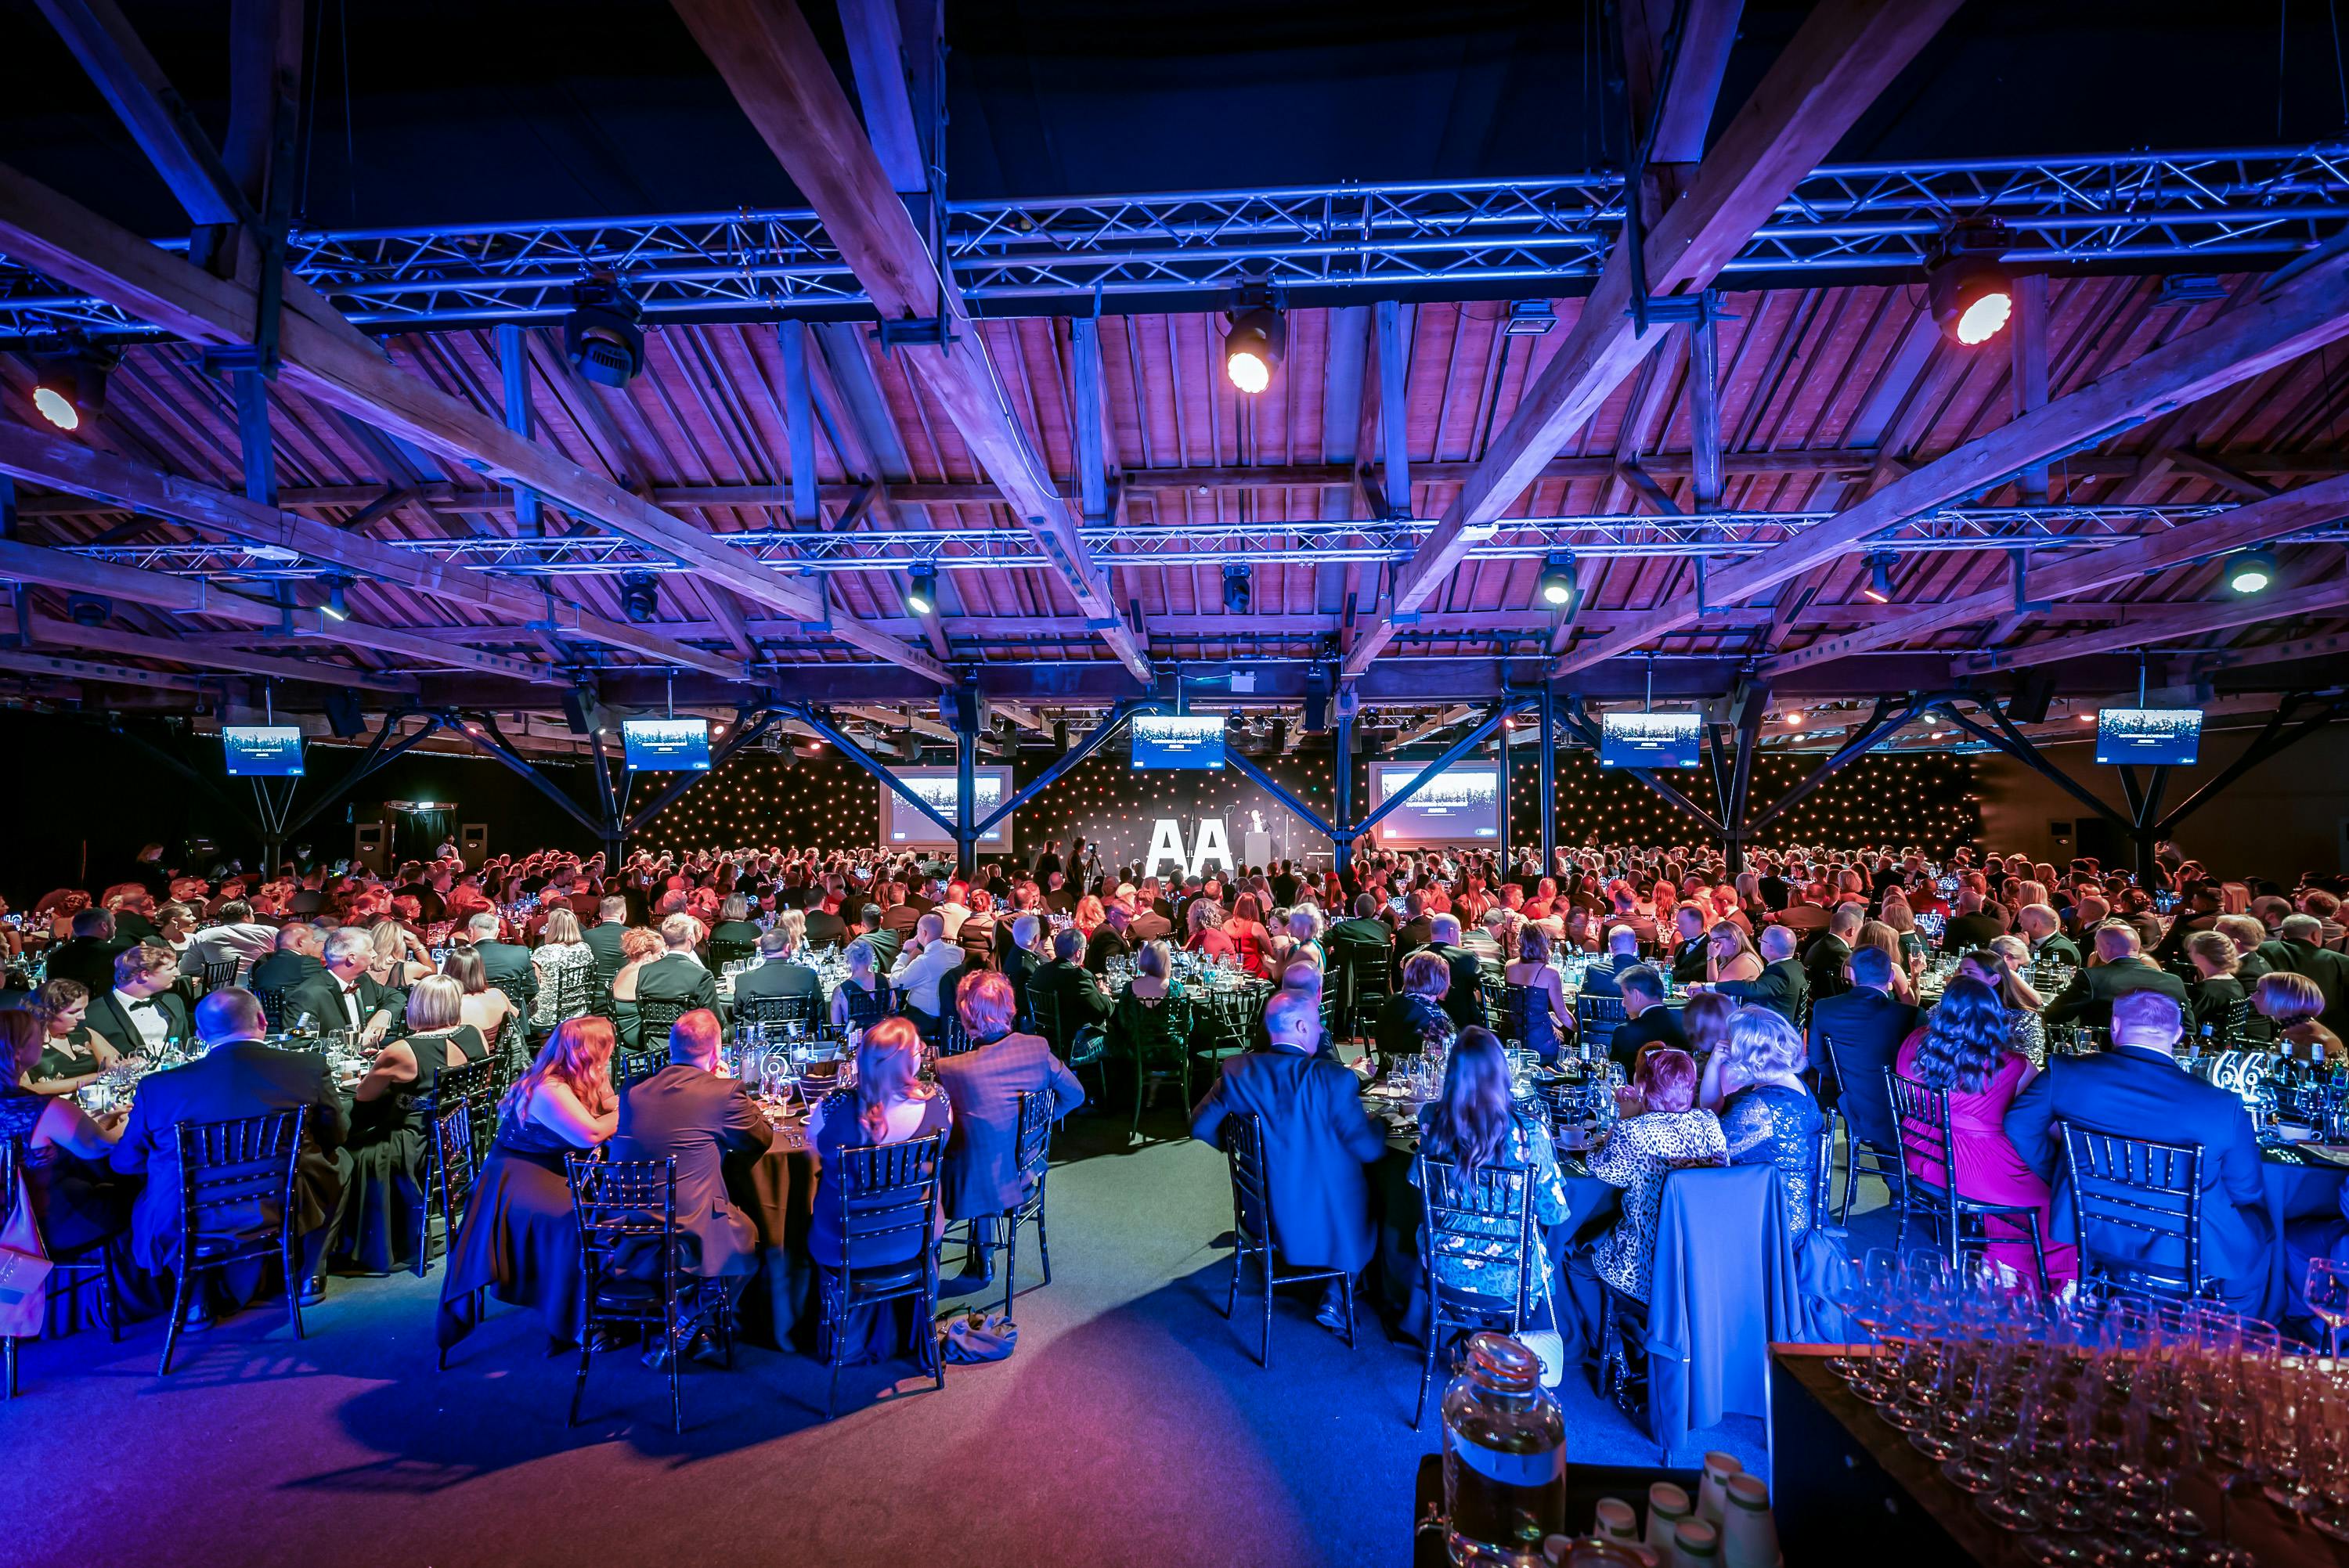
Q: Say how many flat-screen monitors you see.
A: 5